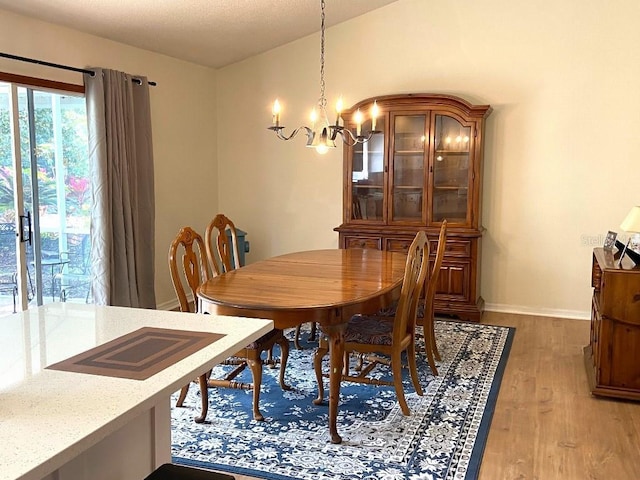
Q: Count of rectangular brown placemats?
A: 1